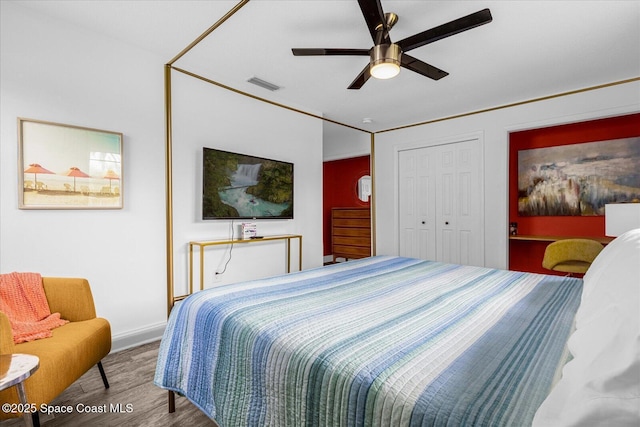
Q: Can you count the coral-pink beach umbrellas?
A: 3